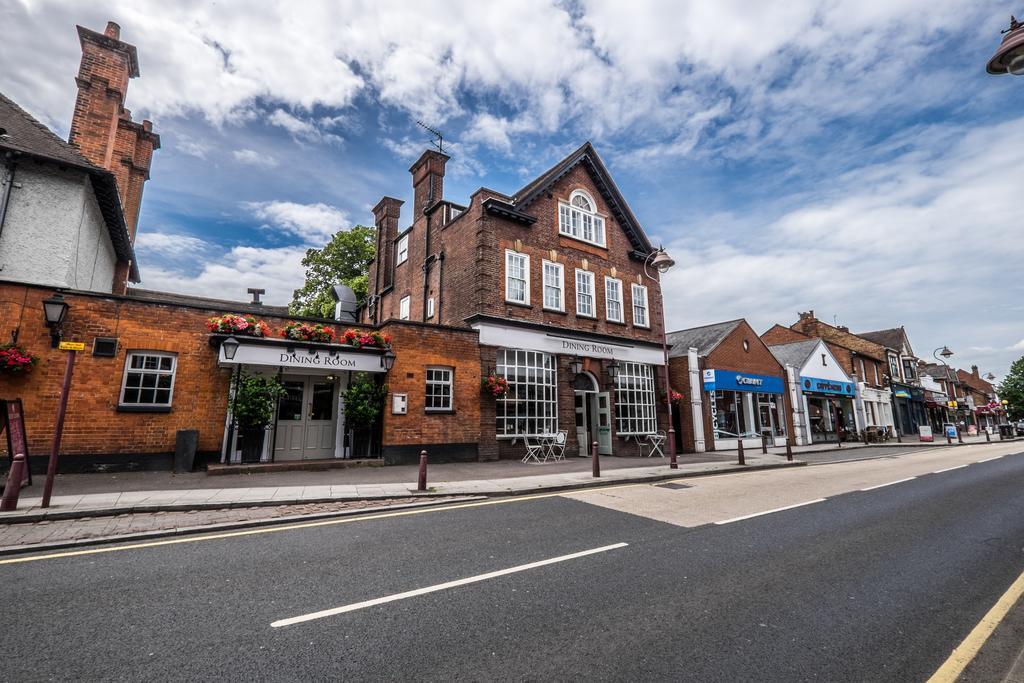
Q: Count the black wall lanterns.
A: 5